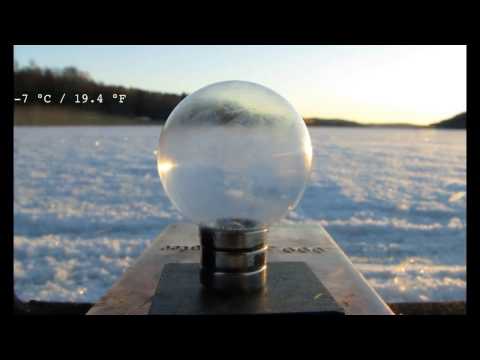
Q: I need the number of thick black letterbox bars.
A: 2